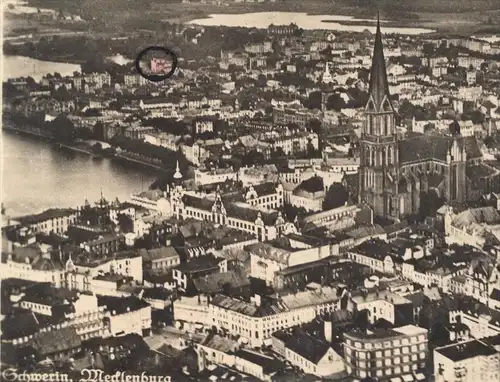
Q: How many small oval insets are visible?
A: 1